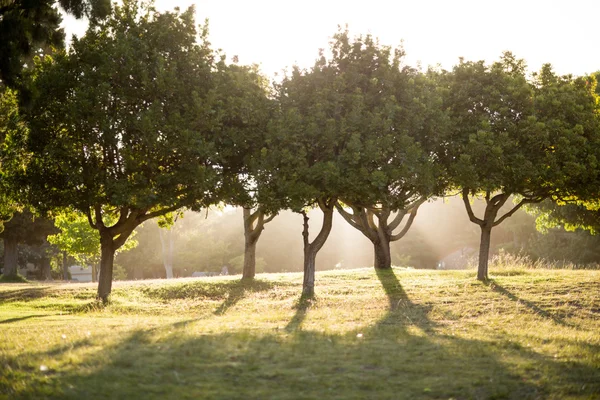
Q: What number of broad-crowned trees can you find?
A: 5